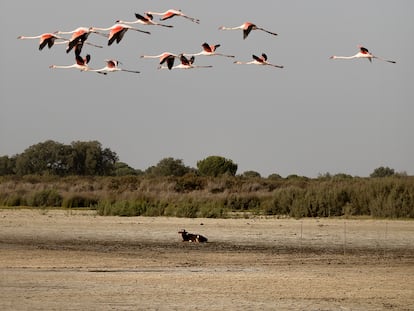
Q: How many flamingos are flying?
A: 14